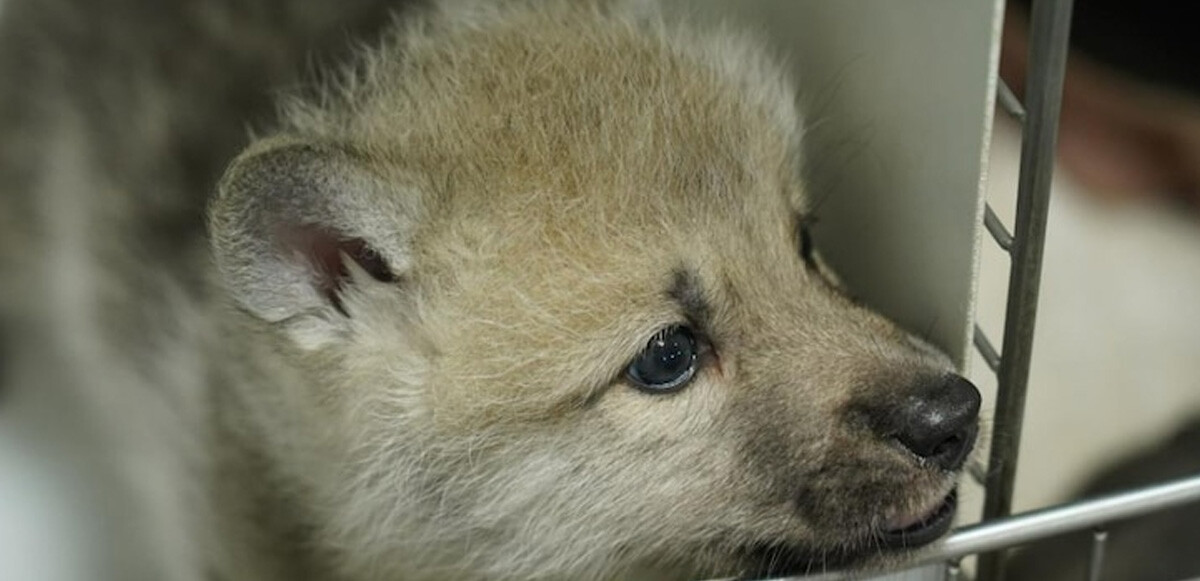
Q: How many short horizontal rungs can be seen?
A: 4